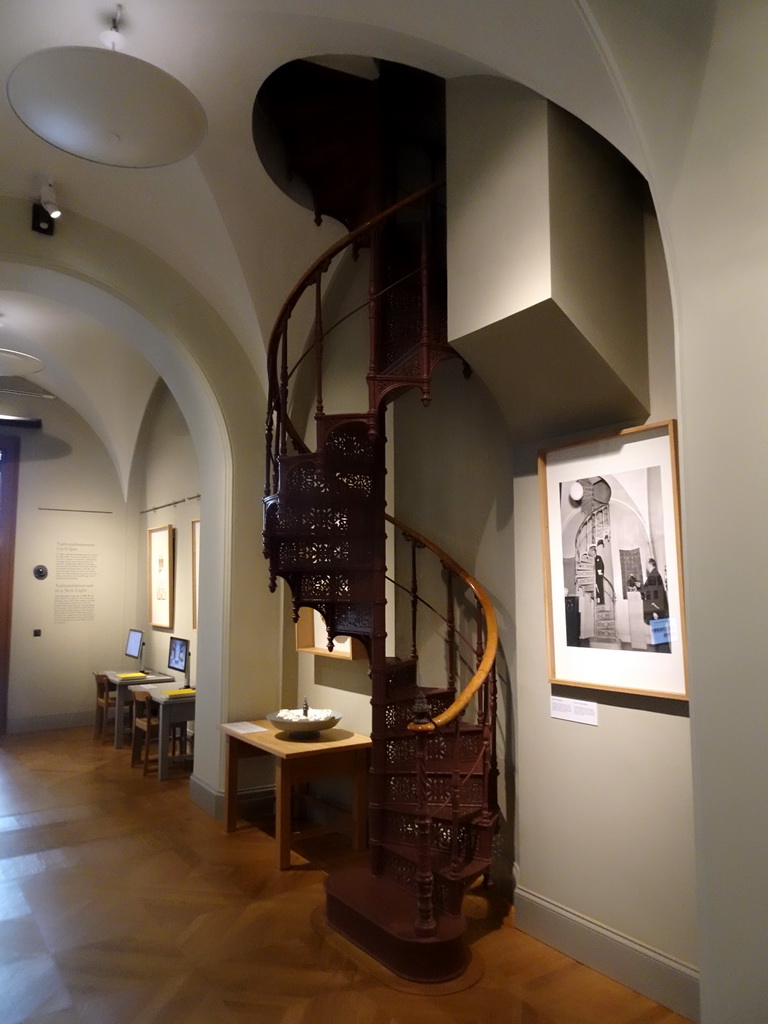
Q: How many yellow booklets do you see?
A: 2